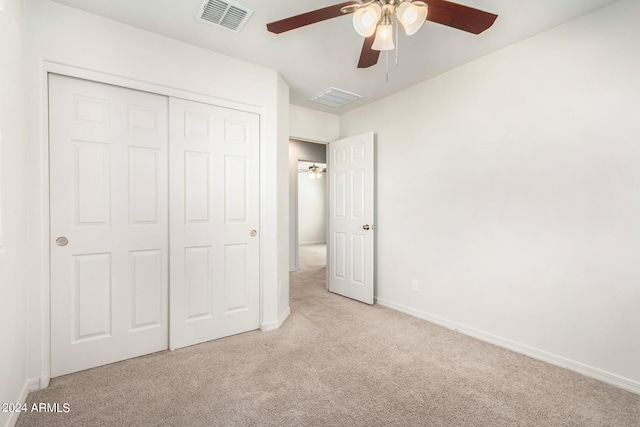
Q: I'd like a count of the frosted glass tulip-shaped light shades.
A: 3